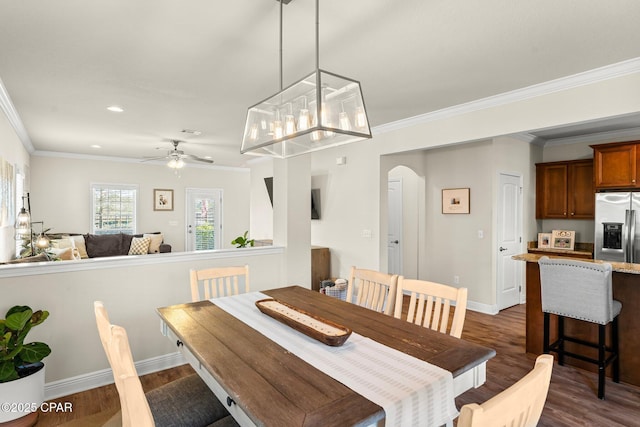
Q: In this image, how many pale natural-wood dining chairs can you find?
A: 6